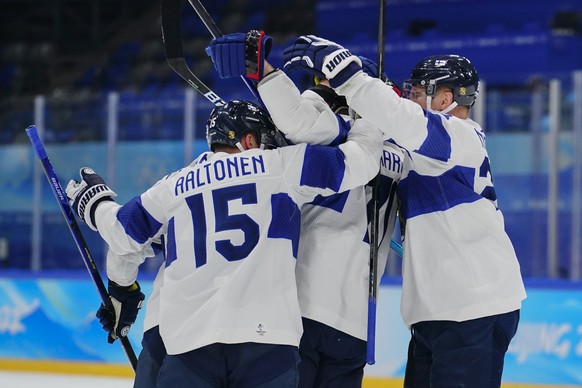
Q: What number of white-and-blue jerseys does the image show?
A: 4